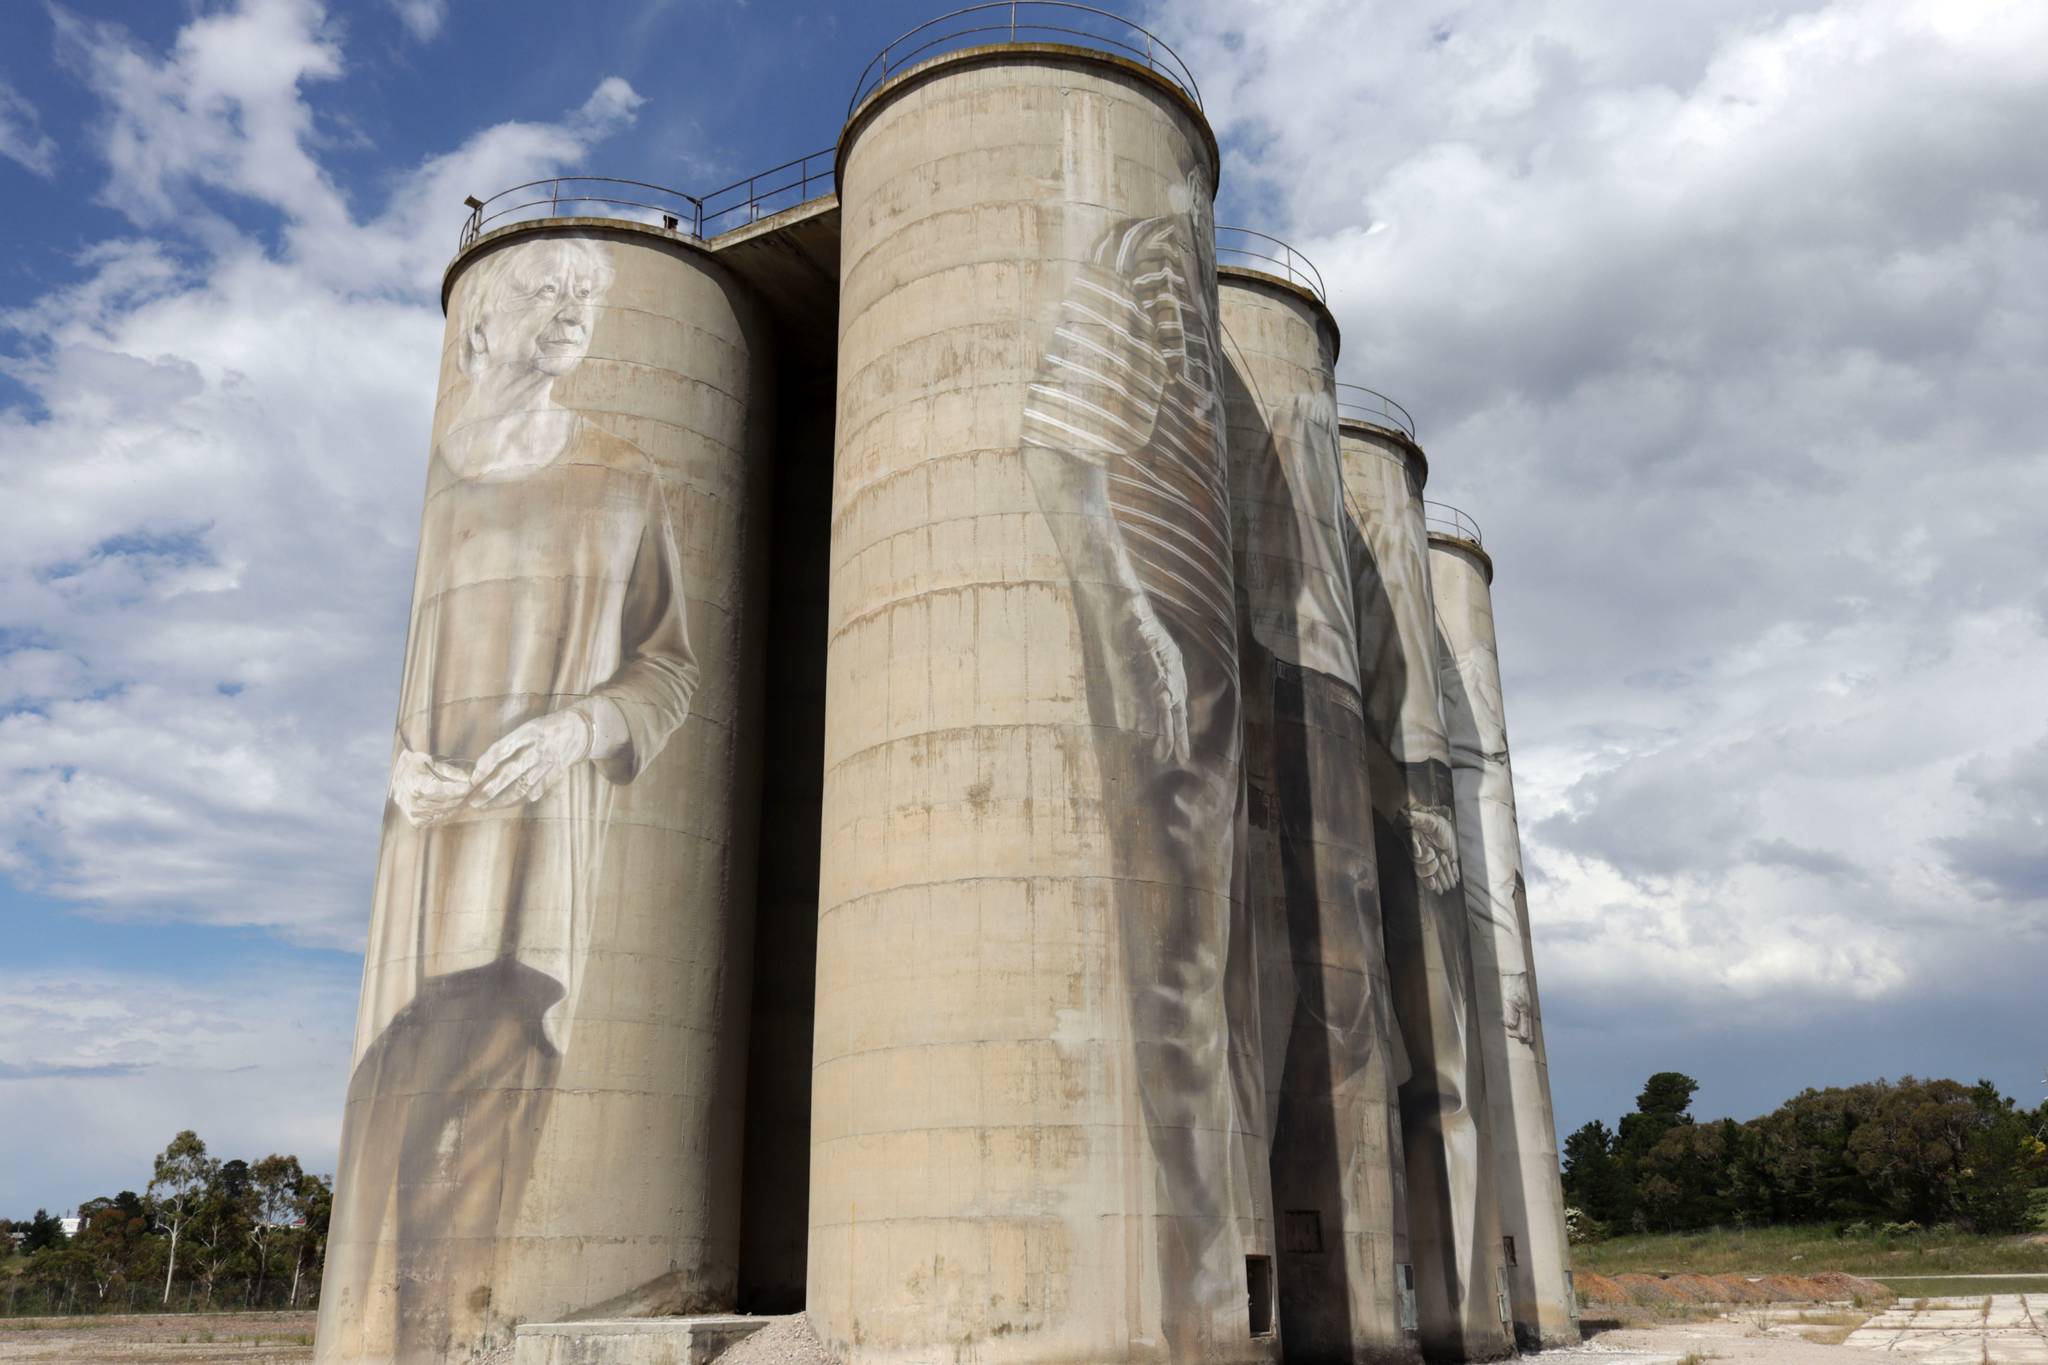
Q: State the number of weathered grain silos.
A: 5